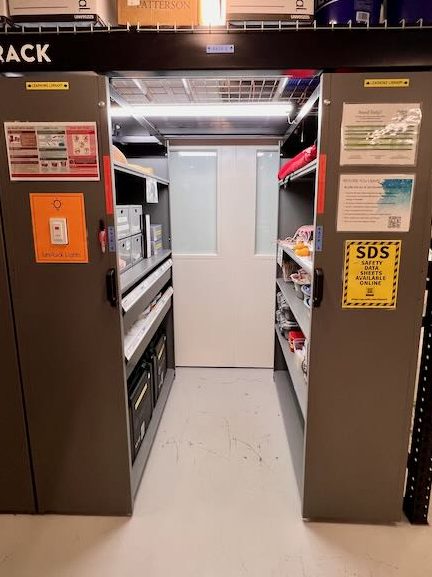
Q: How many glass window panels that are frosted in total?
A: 2